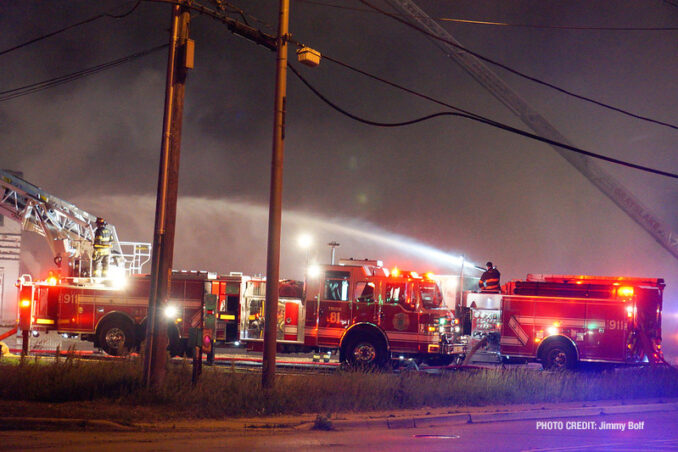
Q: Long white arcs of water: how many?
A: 1